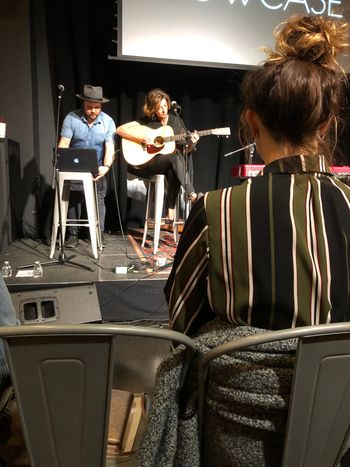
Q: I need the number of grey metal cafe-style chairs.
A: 2